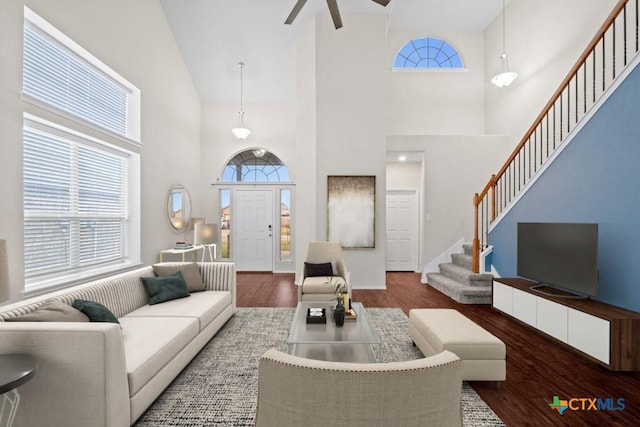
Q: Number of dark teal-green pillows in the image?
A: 2